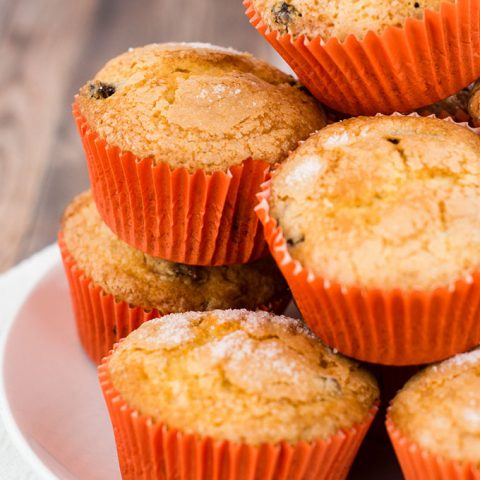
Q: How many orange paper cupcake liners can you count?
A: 6